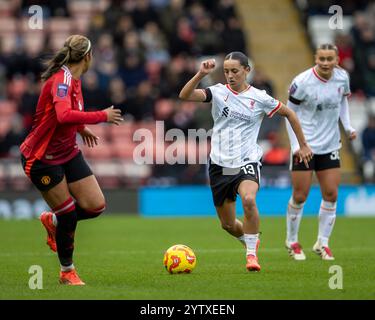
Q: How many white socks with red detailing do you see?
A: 2